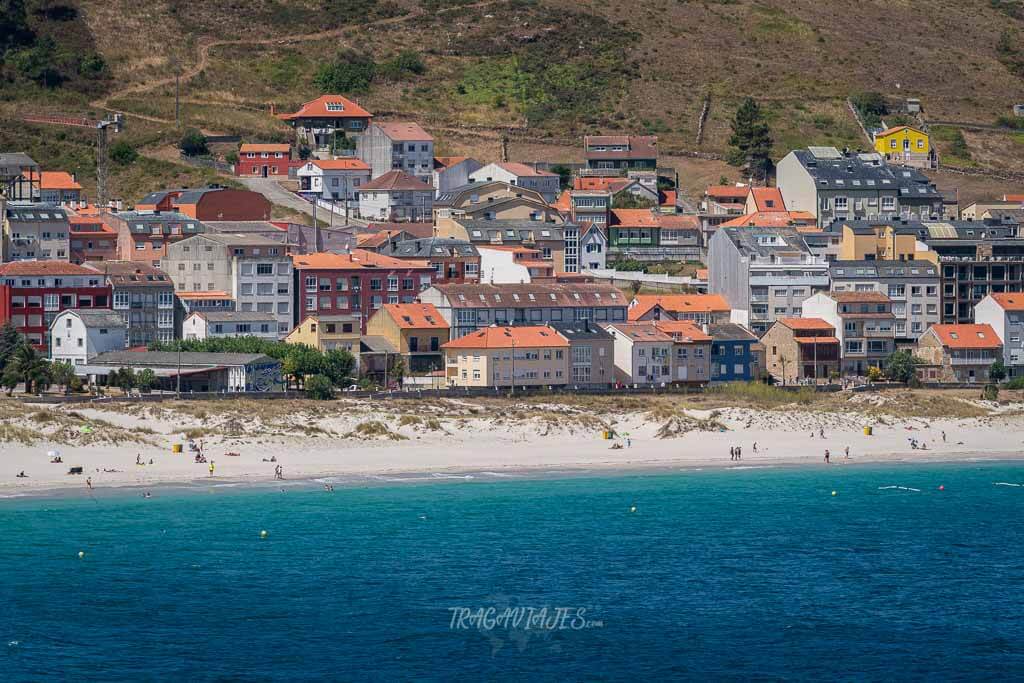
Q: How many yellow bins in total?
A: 3